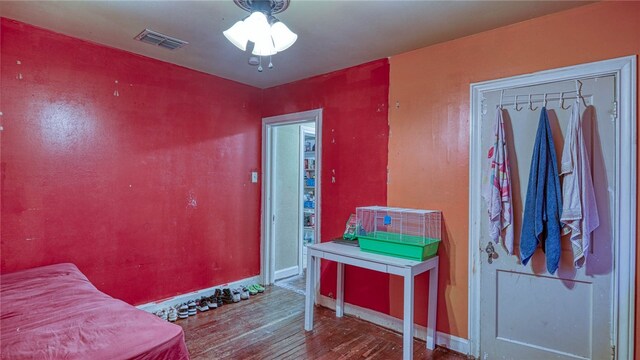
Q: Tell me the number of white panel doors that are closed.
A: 1